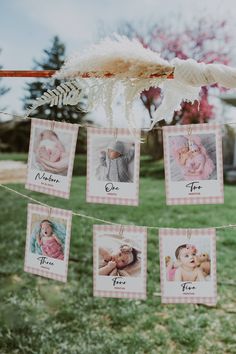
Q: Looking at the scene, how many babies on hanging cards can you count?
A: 6